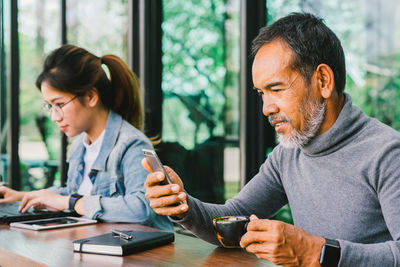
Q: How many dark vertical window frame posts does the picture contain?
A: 4